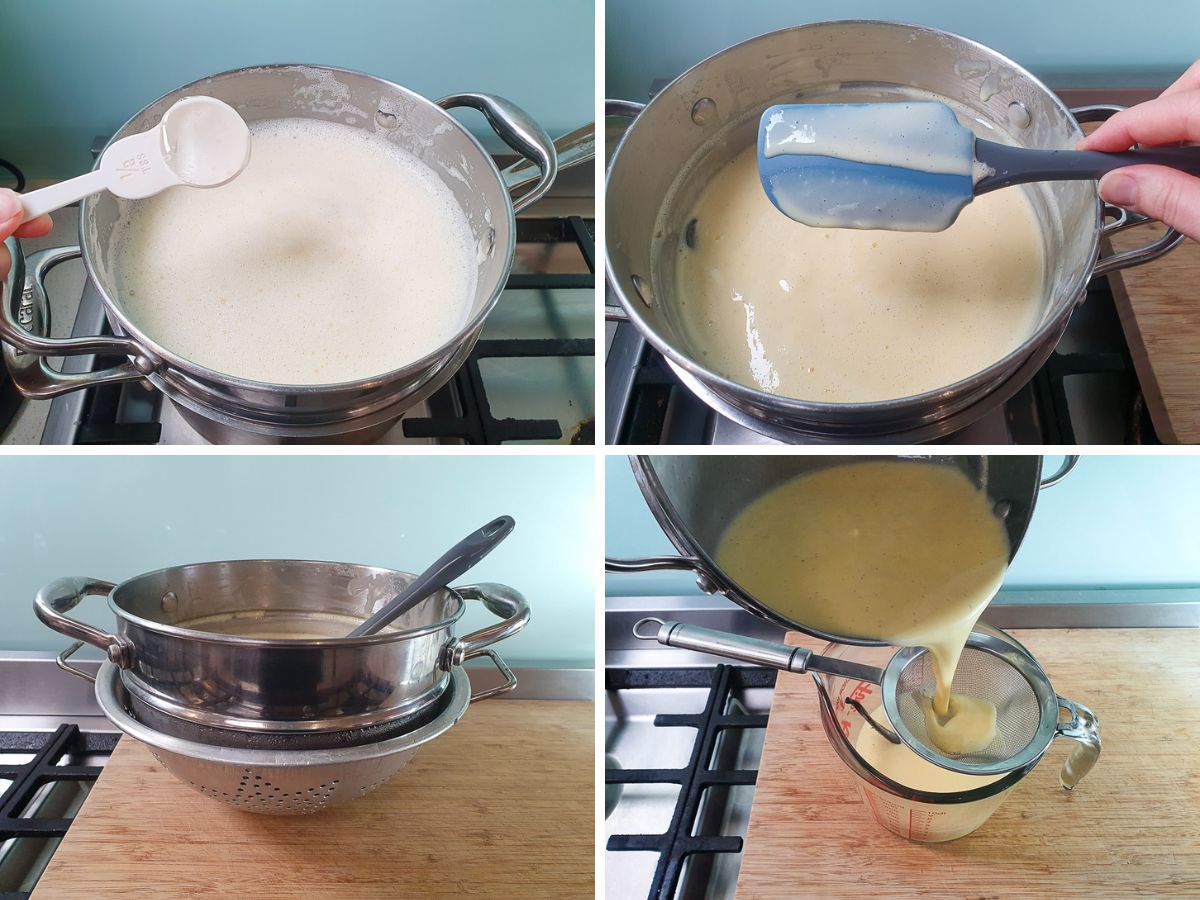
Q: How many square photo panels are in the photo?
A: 4